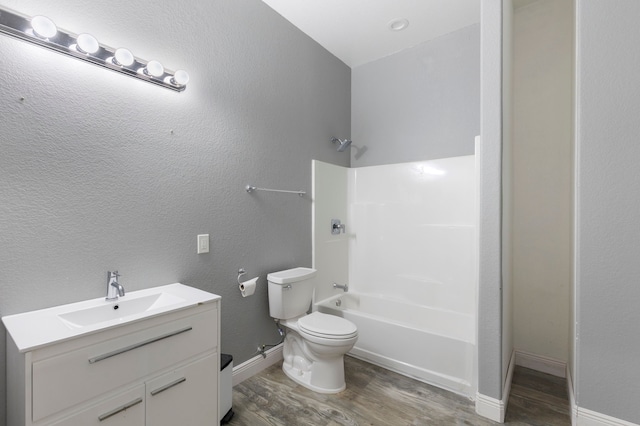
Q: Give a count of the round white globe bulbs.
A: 5